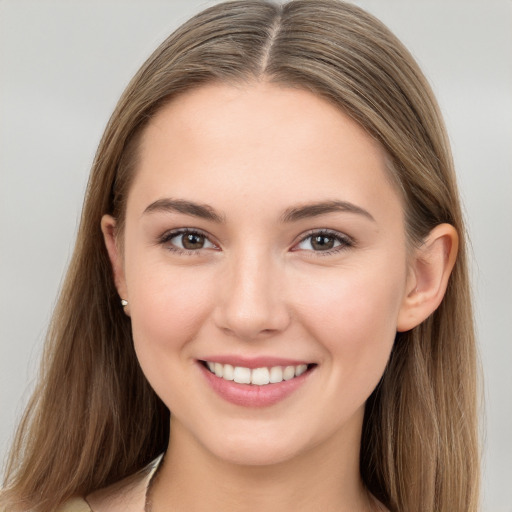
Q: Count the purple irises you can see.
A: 0